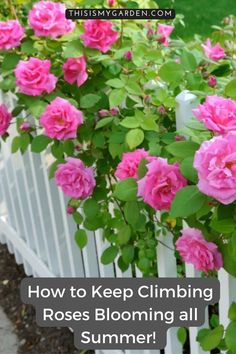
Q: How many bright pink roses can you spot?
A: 15